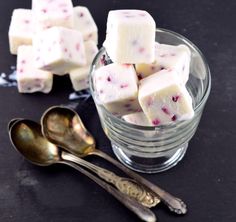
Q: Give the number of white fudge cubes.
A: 11